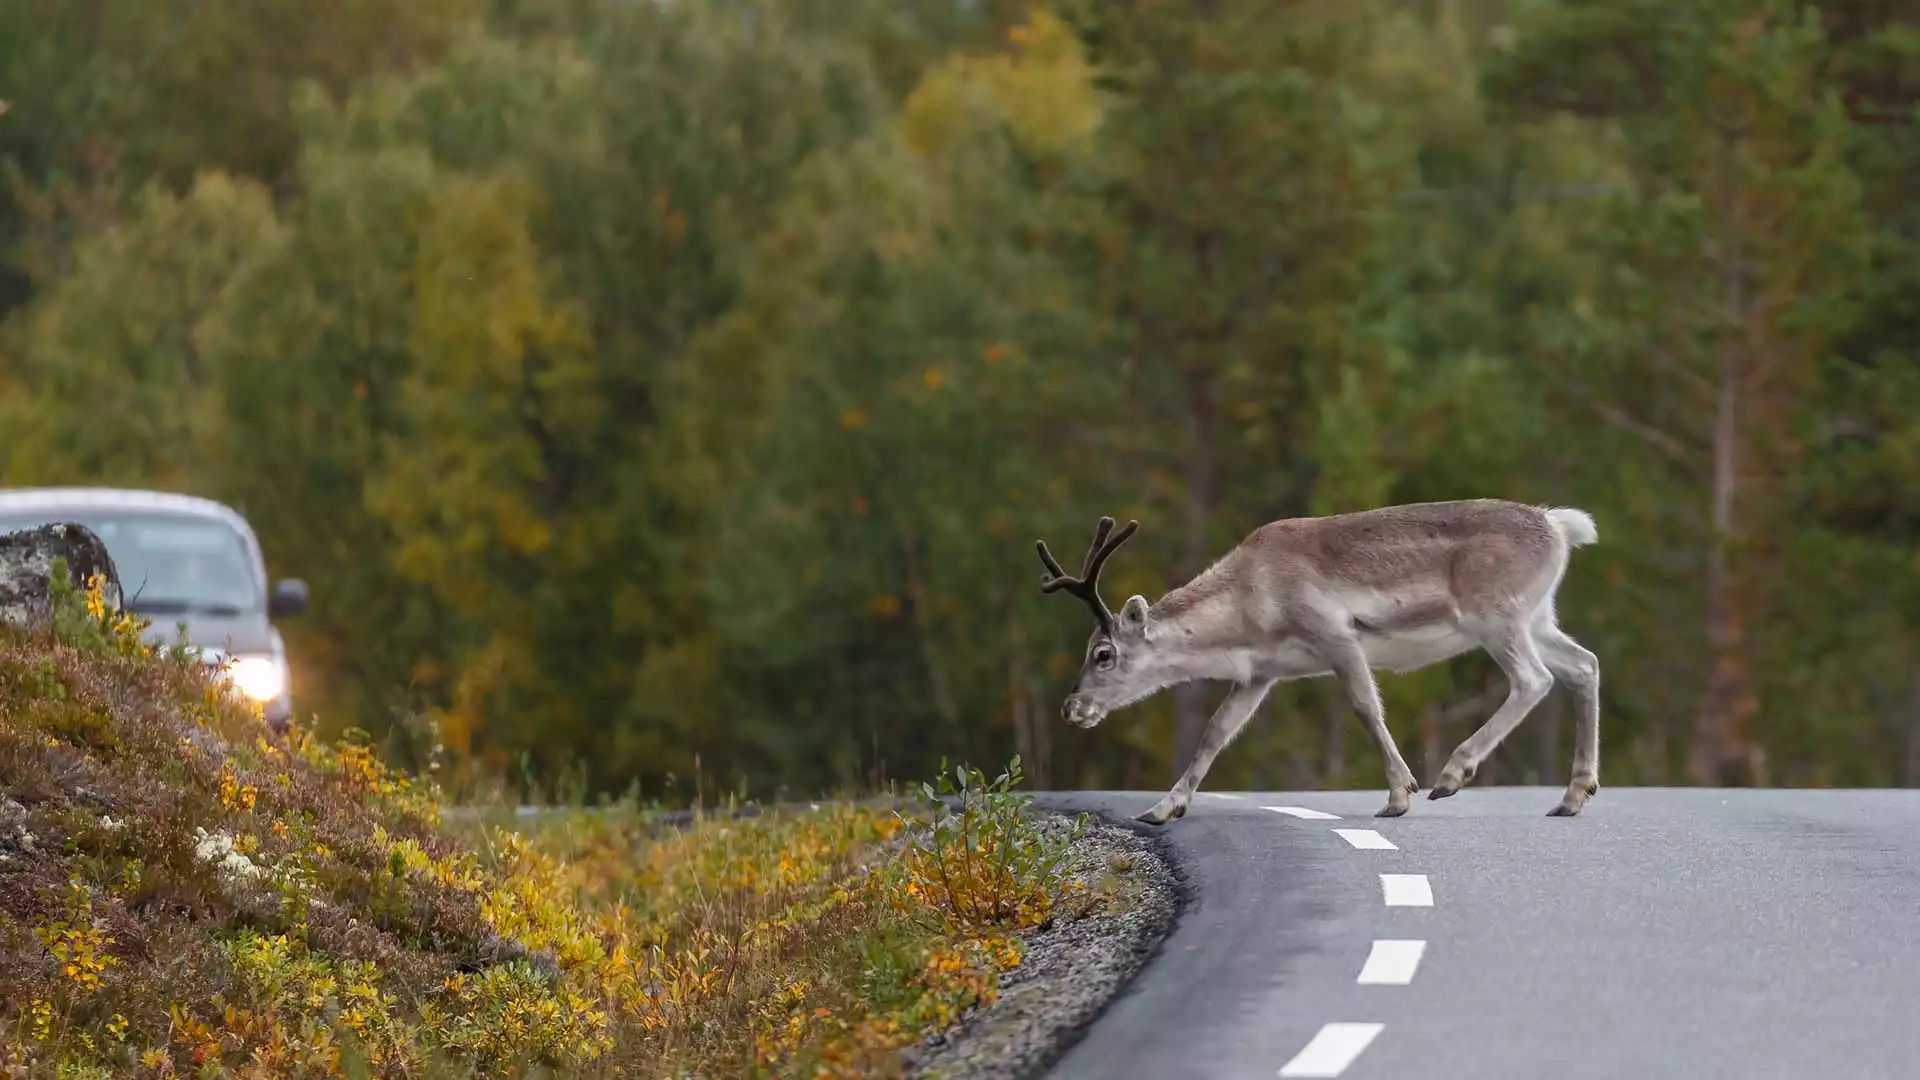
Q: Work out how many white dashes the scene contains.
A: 6